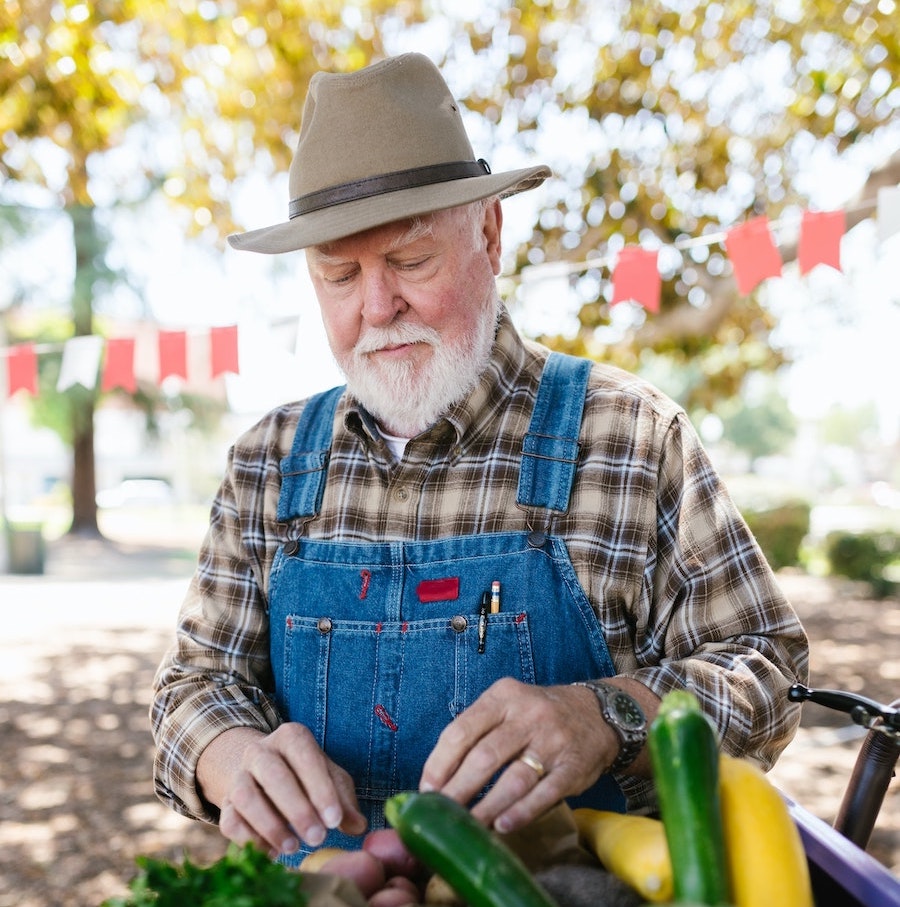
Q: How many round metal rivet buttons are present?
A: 4